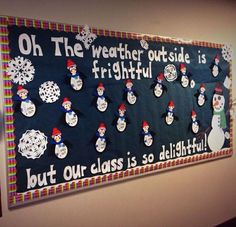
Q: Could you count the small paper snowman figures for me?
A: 15